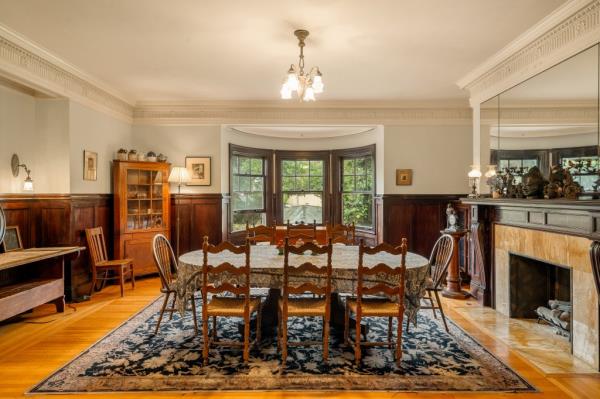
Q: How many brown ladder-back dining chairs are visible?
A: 6